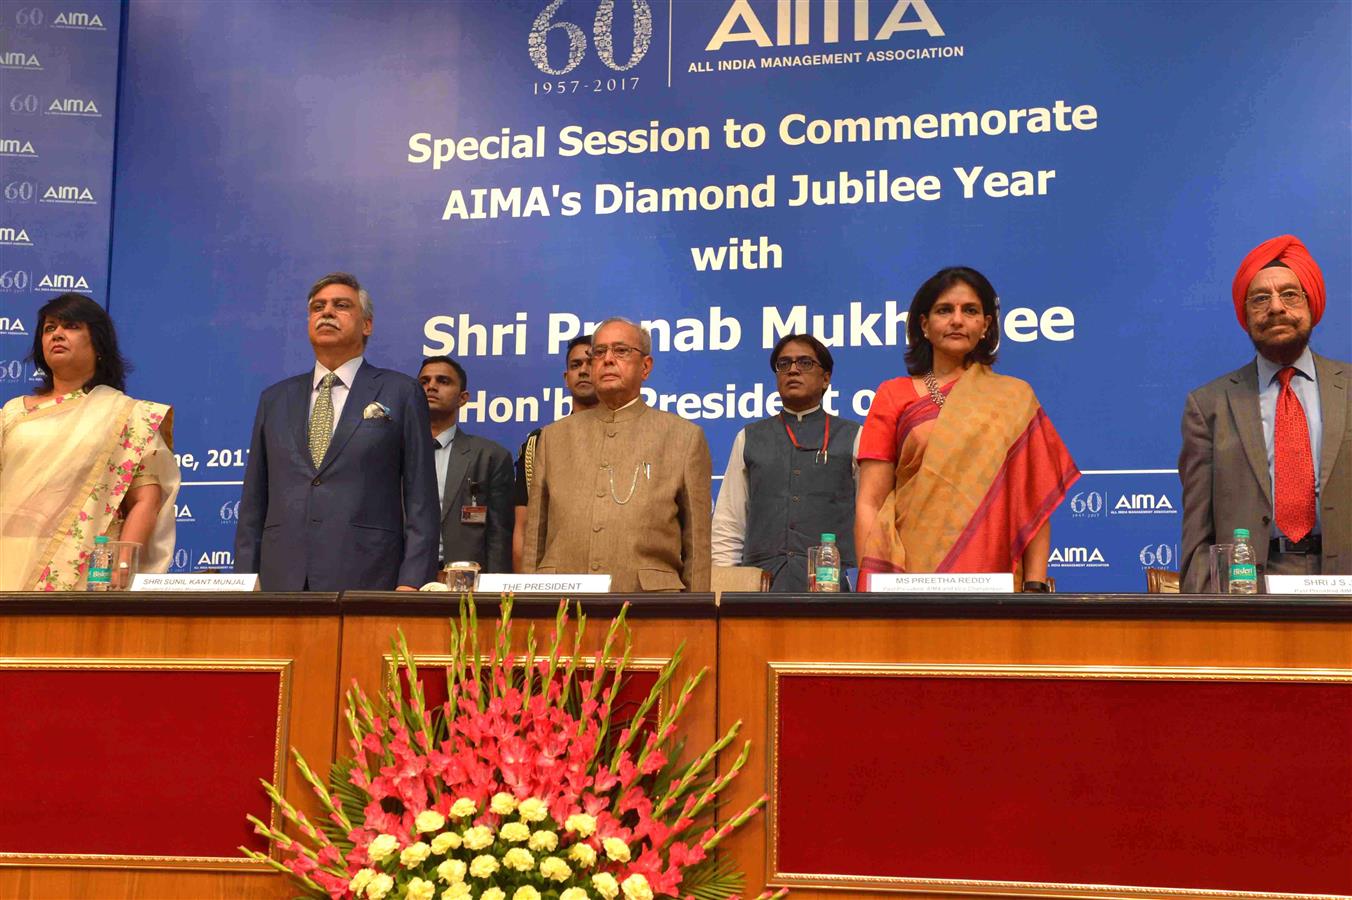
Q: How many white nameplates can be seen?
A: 4